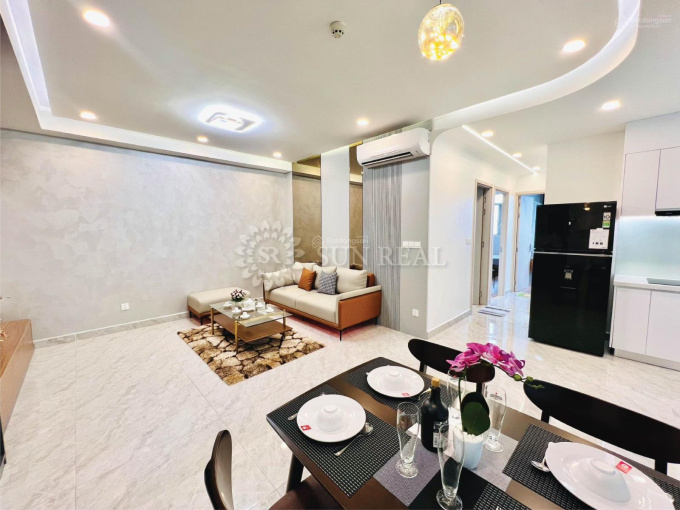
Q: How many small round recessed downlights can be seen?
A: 10